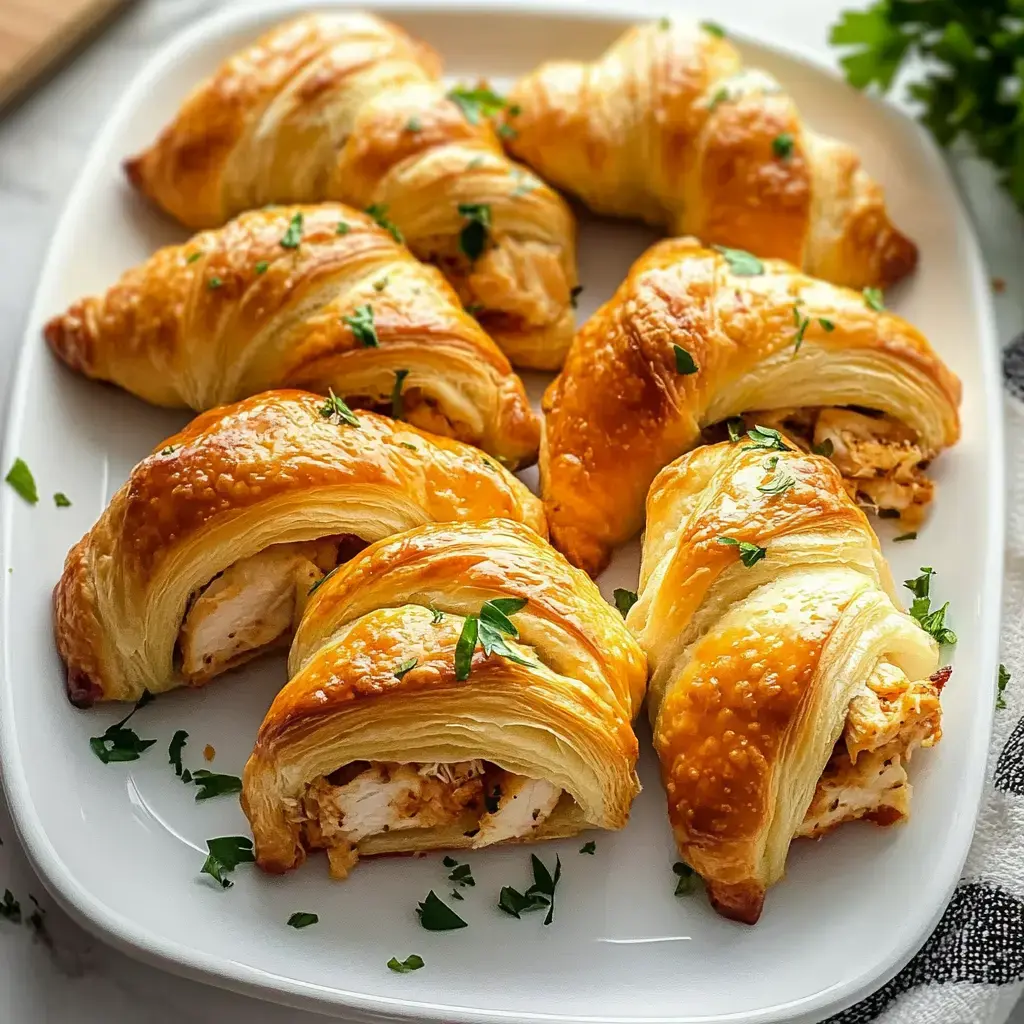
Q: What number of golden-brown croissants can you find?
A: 7